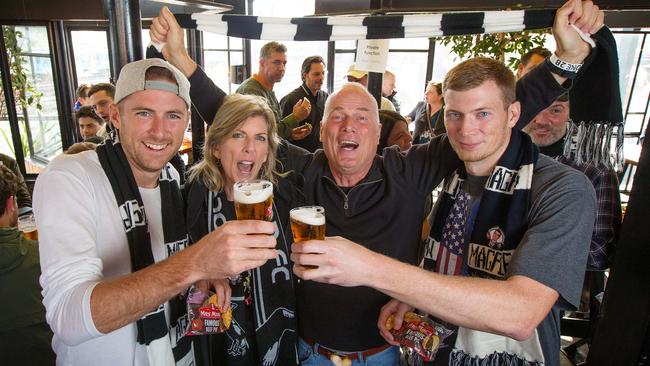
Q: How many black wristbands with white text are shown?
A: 1